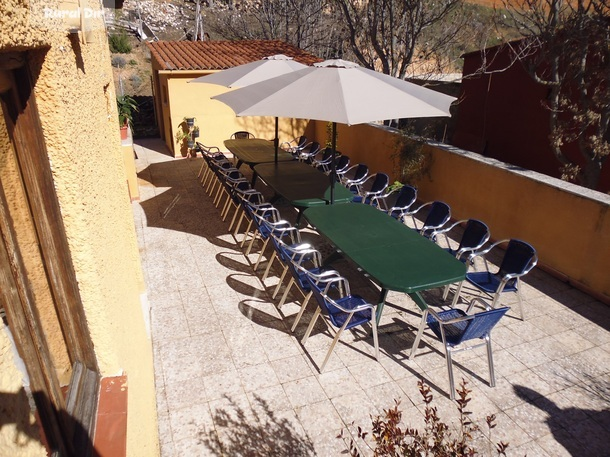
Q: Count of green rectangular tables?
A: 3